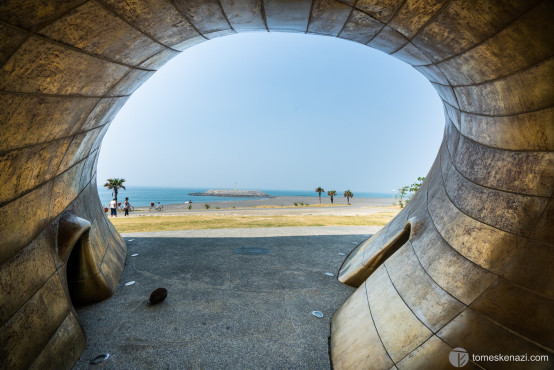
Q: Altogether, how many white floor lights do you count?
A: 8